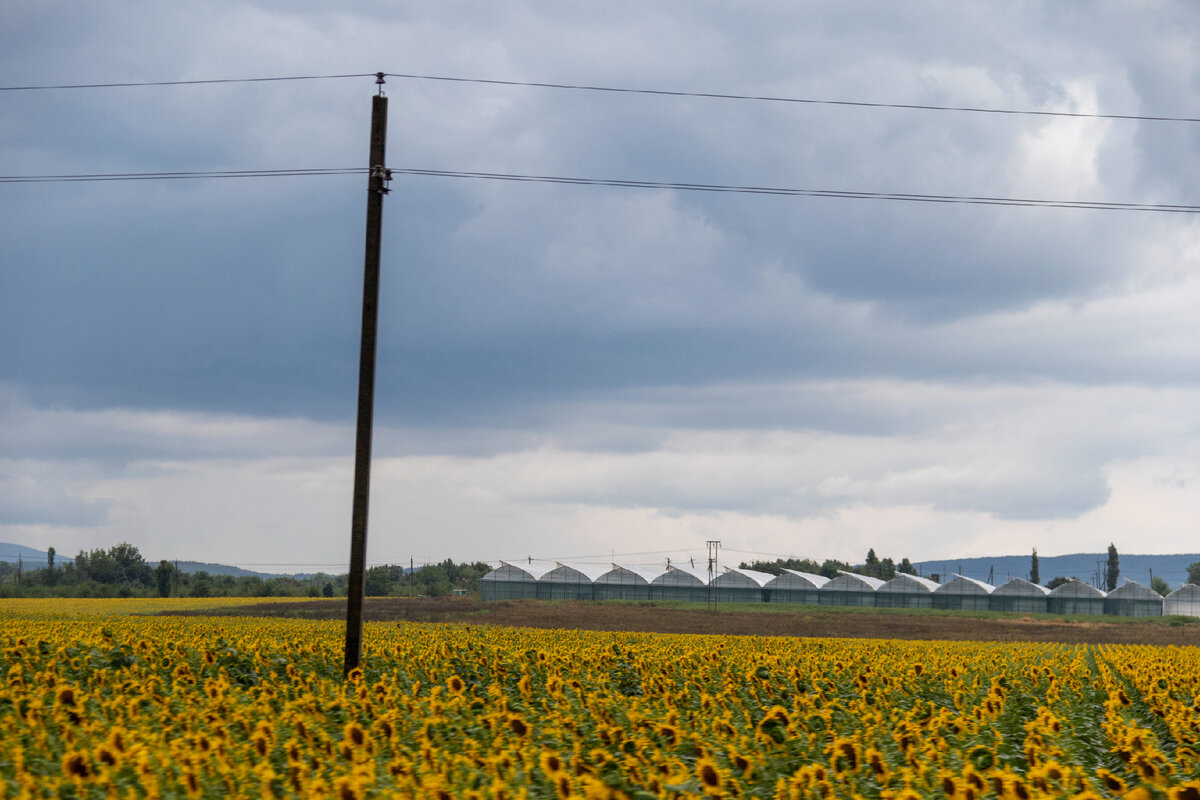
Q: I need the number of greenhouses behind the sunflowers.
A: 13